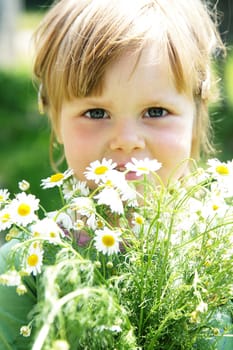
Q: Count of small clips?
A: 2